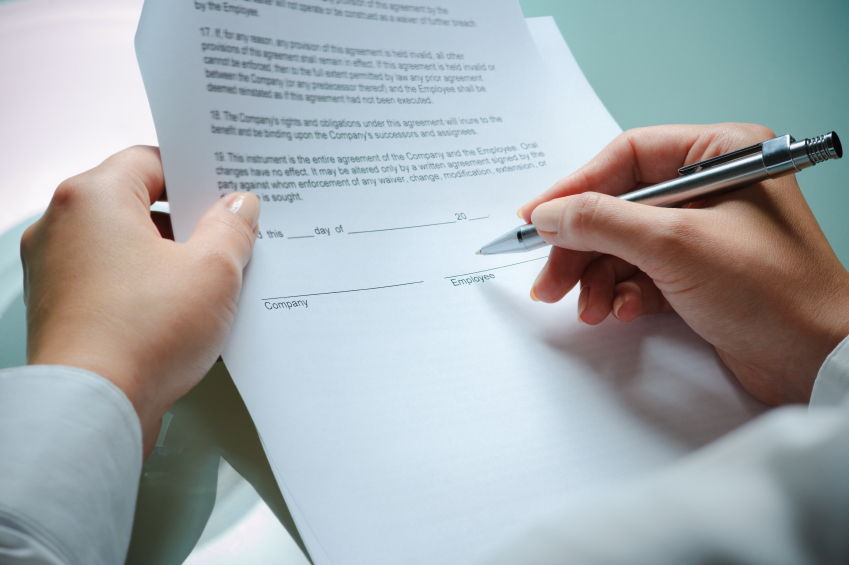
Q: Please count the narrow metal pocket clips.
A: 1